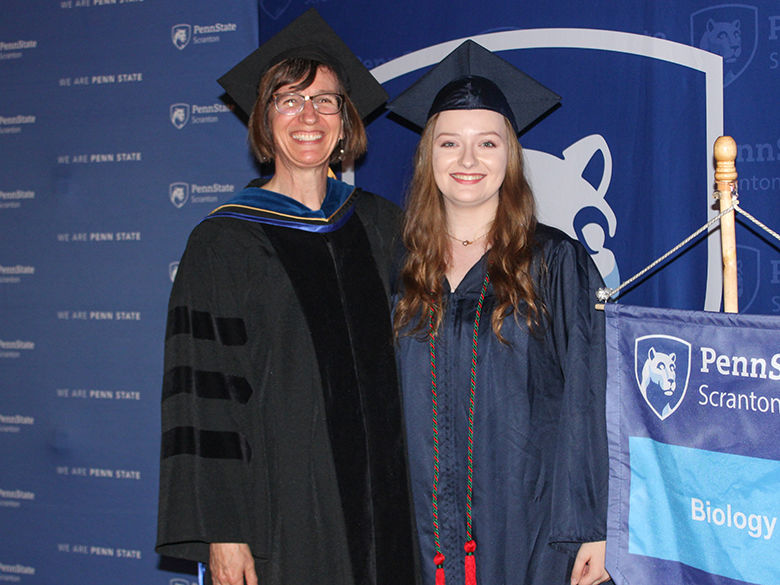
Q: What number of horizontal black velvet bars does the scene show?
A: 3